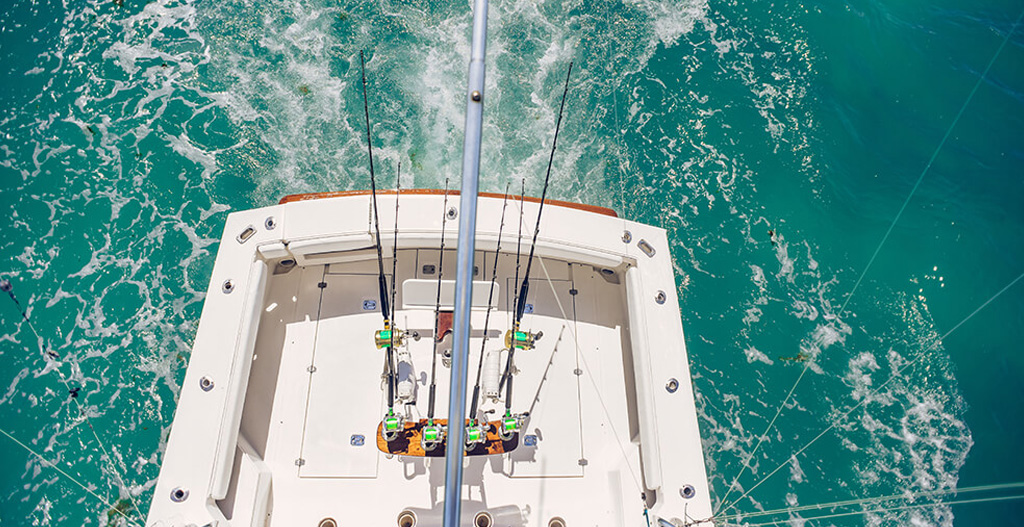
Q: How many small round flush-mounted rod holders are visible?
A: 9